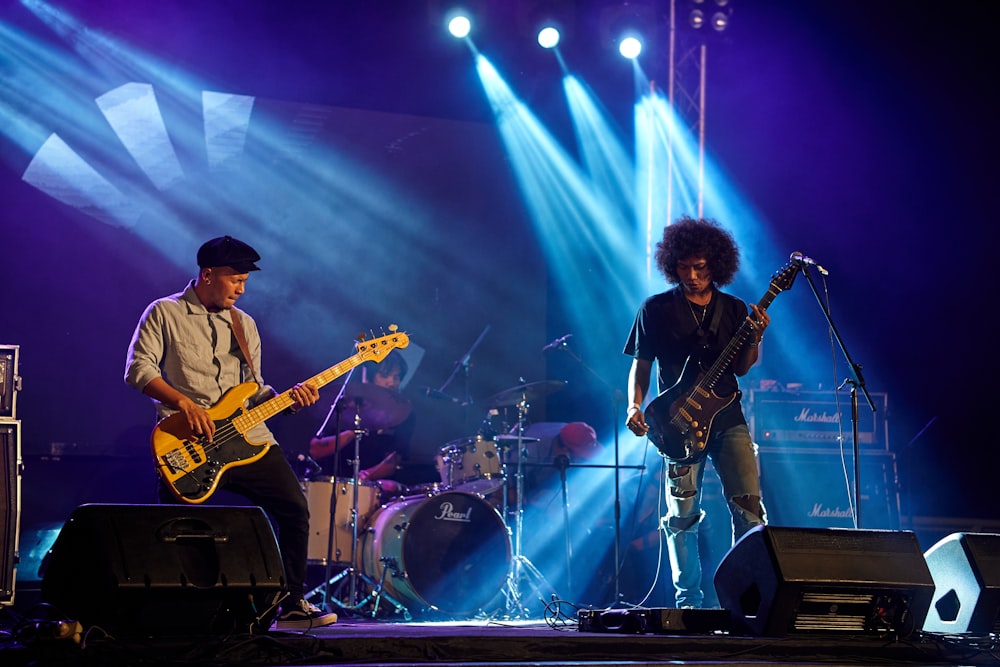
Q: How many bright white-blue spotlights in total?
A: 3